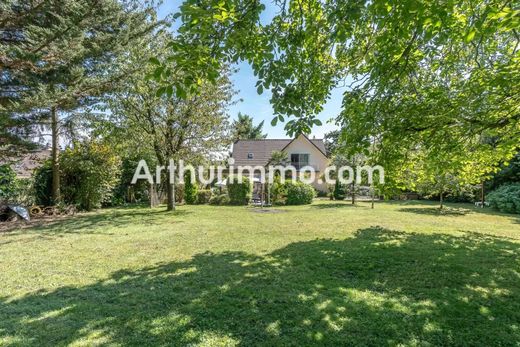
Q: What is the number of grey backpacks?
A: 0